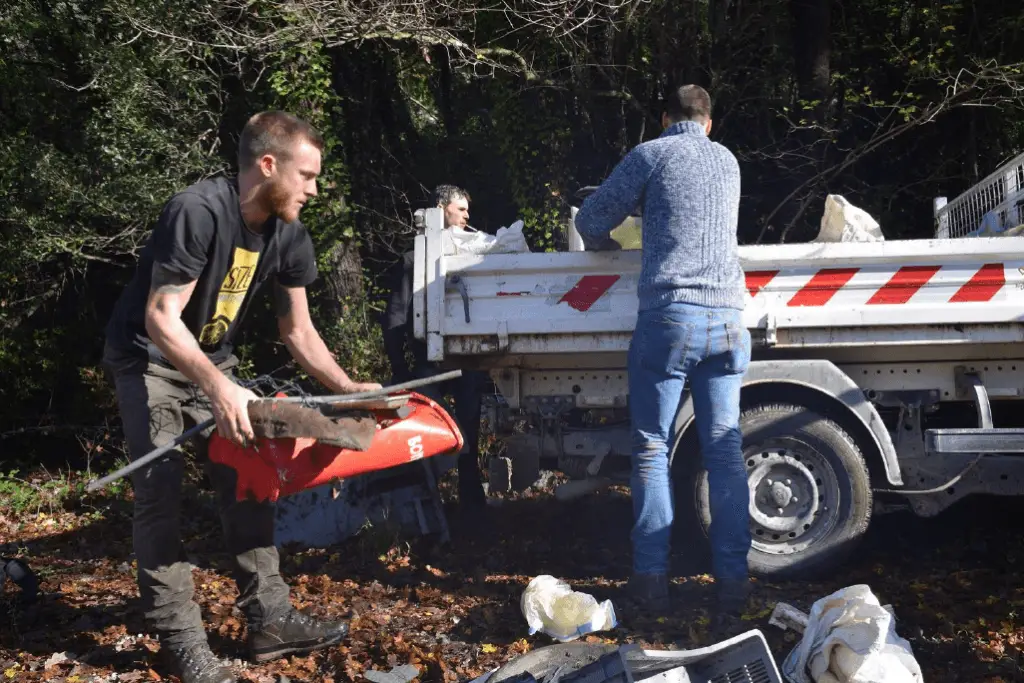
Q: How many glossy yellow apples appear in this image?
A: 0